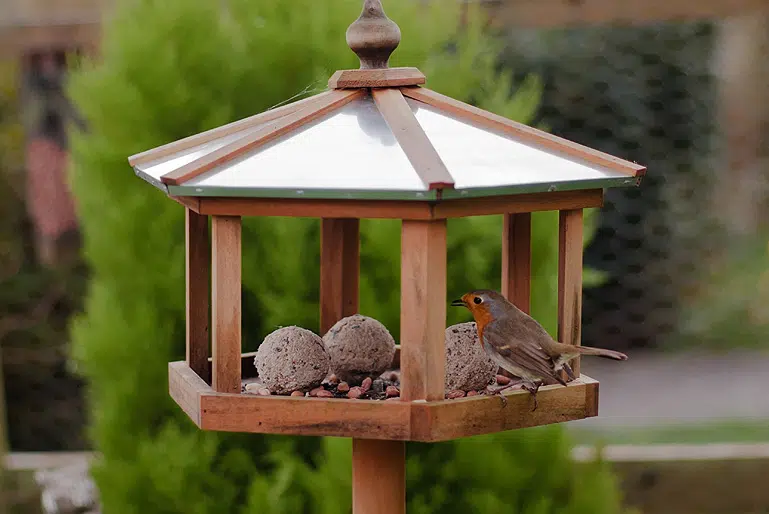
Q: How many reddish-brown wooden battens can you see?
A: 4